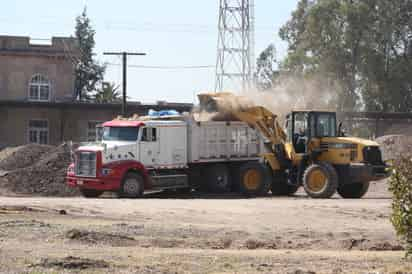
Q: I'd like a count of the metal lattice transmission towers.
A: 1